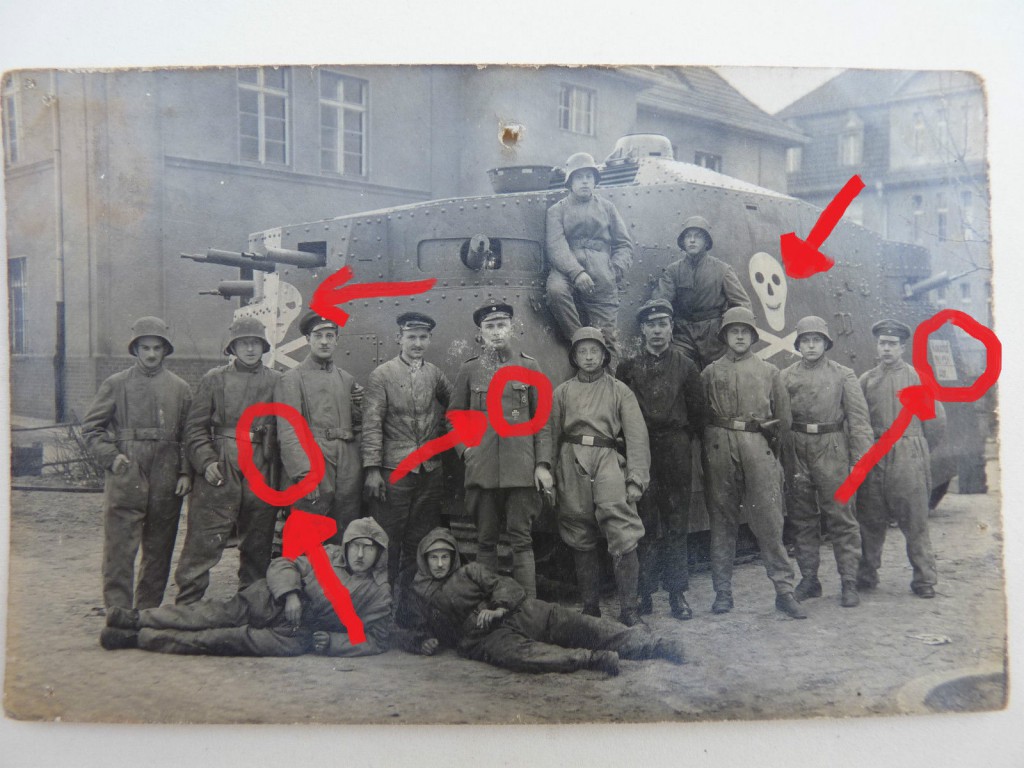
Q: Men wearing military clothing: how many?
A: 14